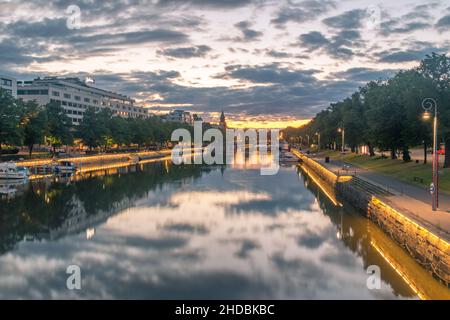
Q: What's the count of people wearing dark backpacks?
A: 0